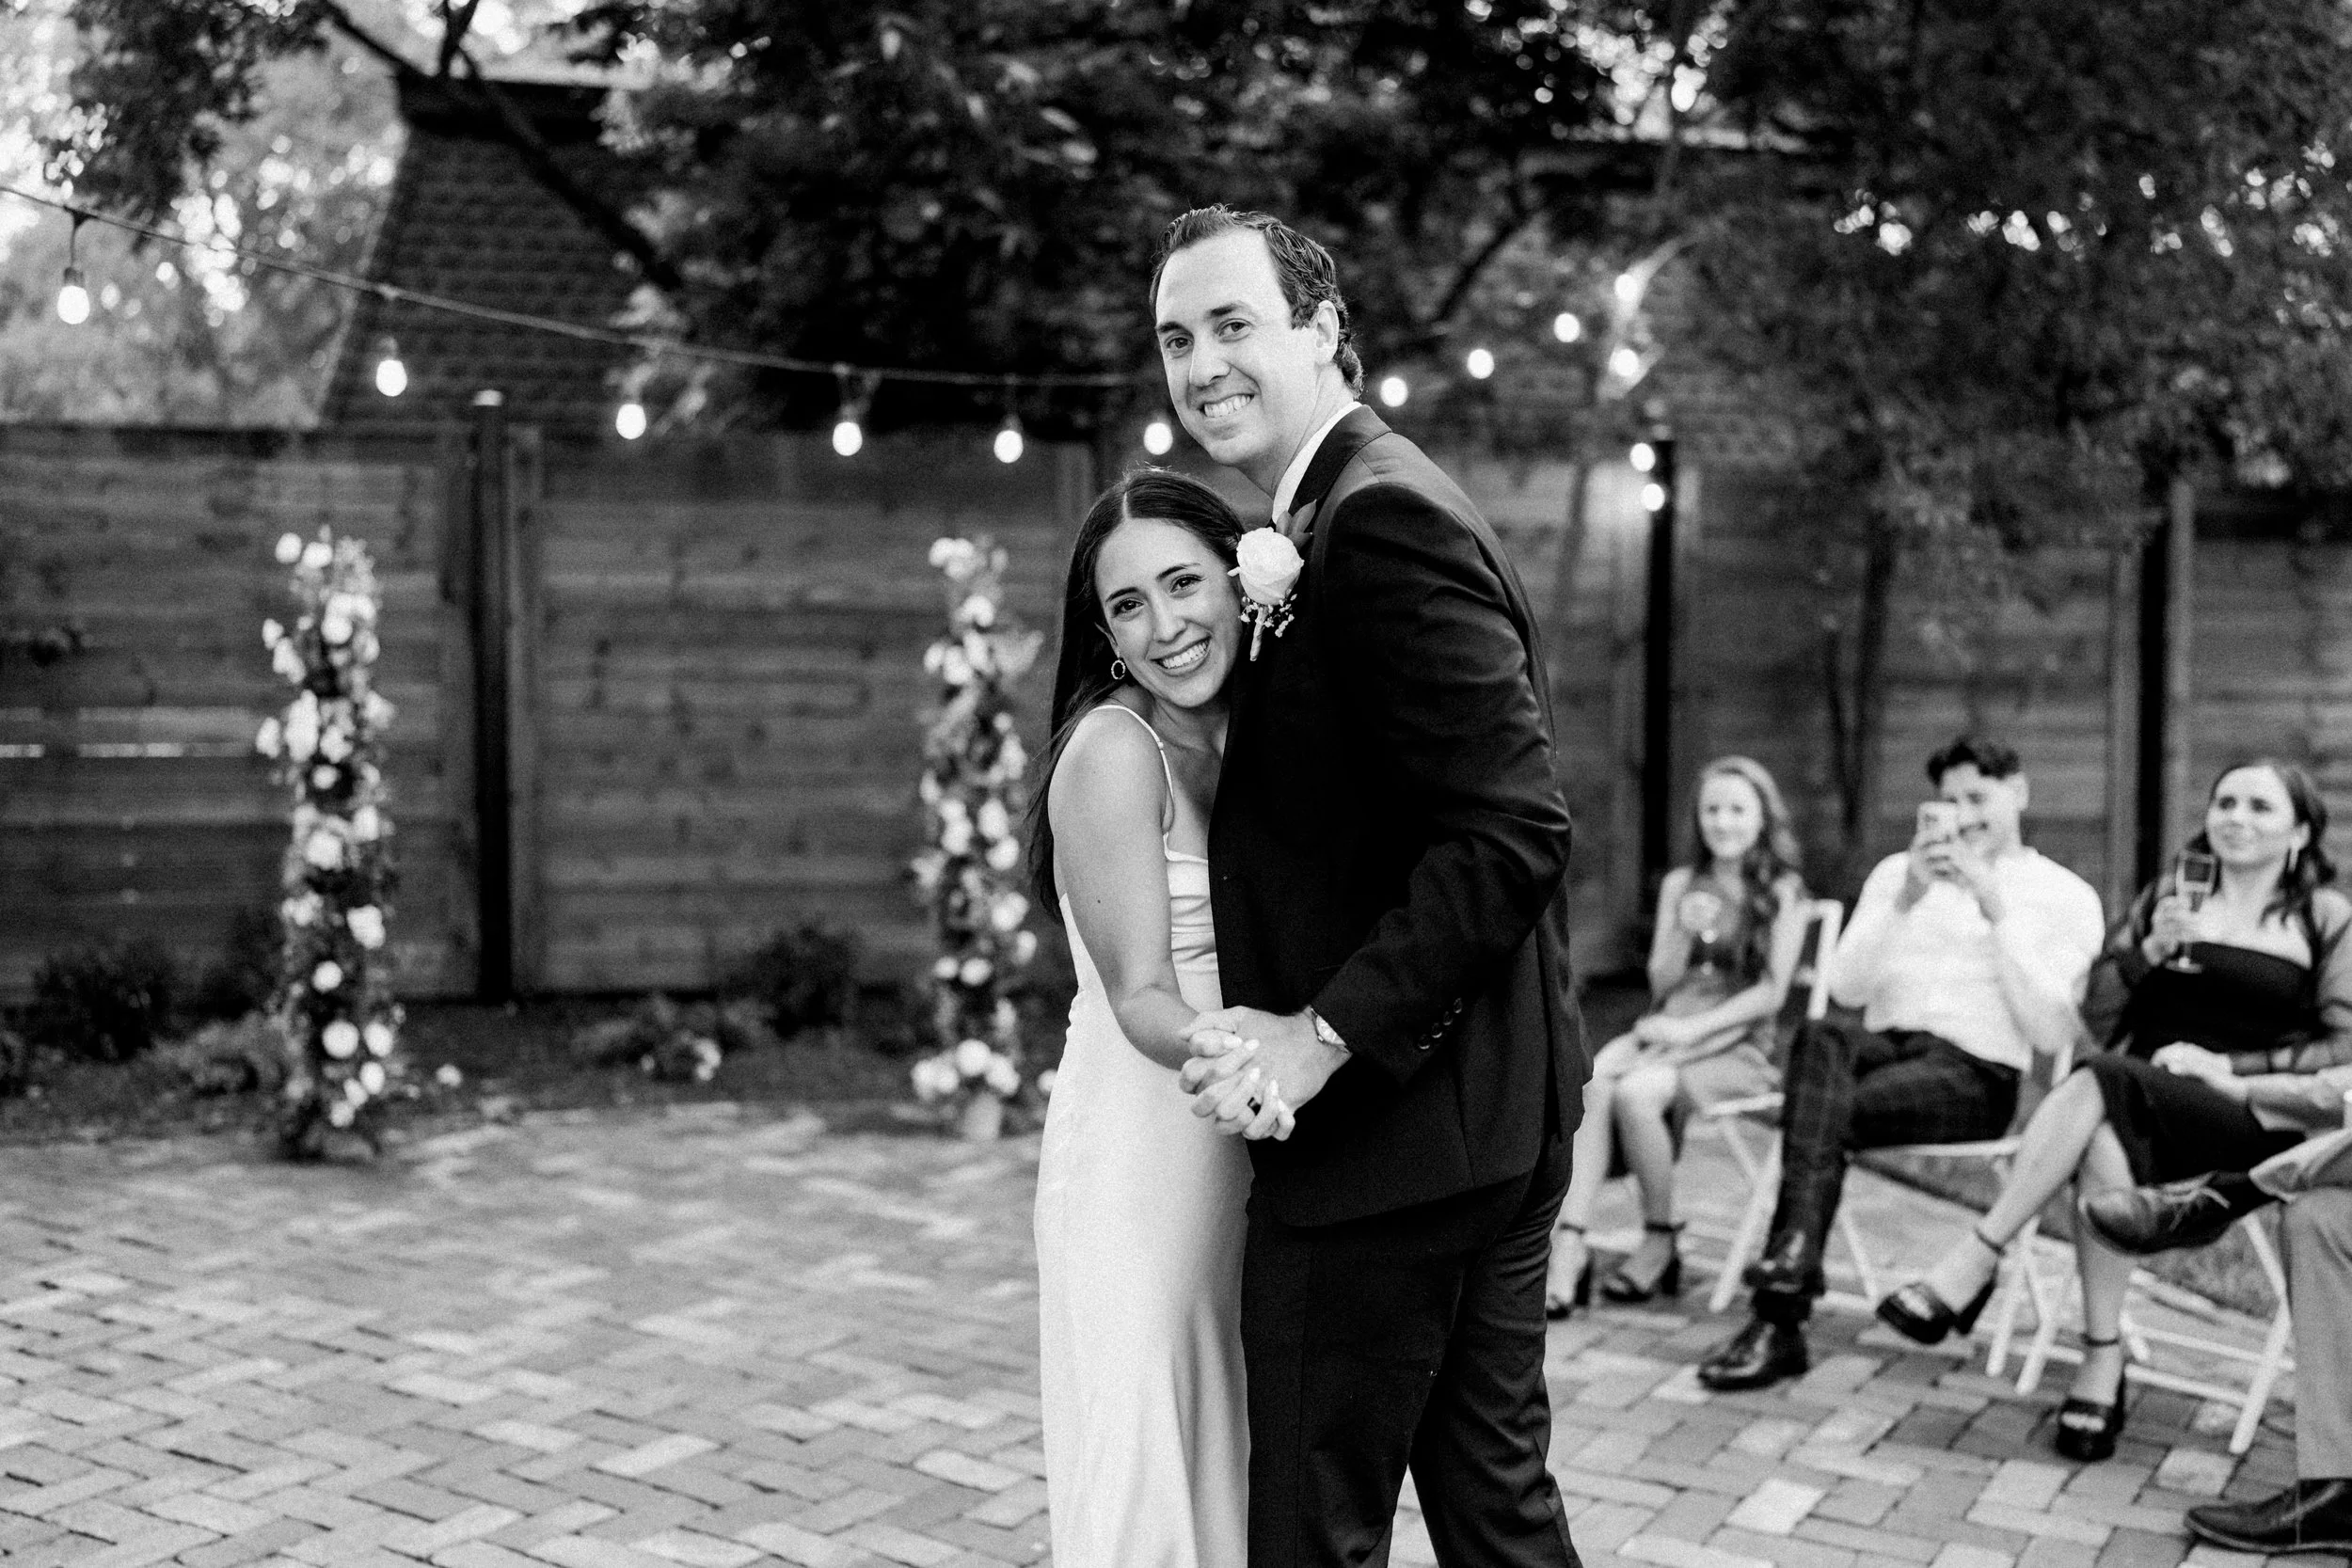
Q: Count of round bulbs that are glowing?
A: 13